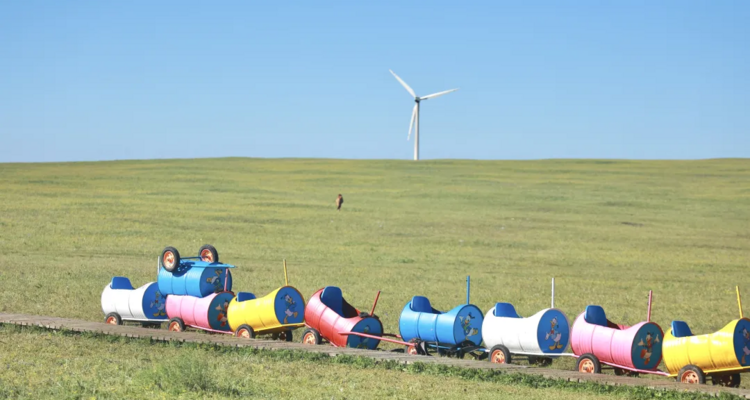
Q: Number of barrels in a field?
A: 9